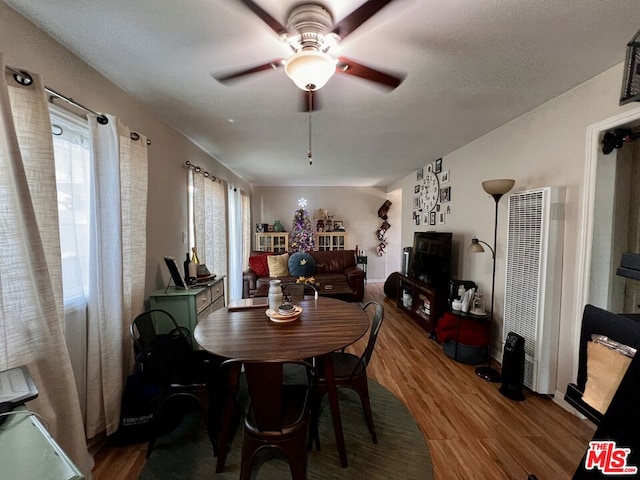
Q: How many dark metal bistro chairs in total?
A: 4